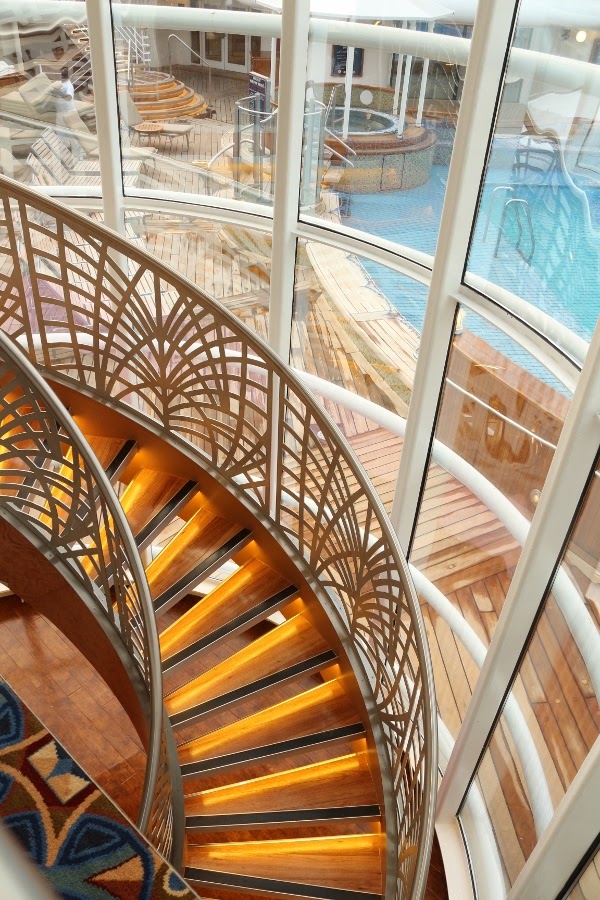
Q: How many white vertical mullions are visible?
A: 5